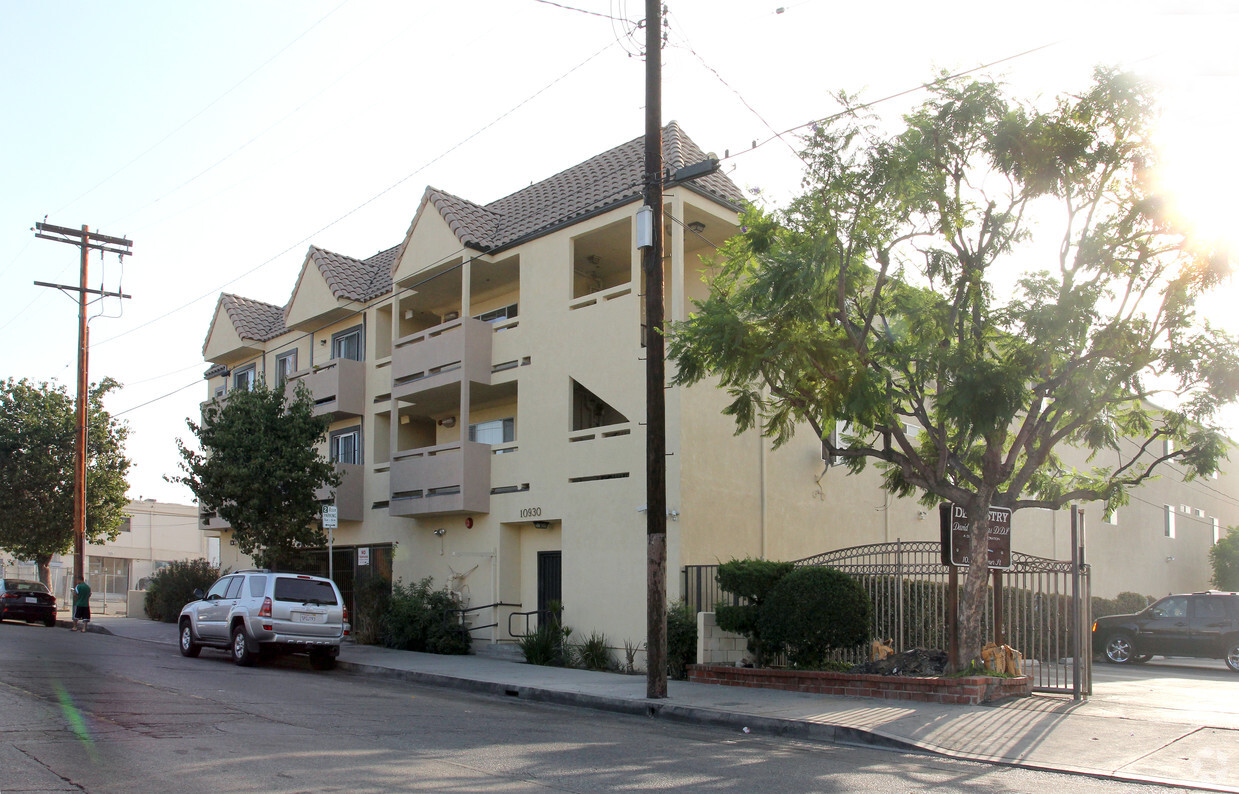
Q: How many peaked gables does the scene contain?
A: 3